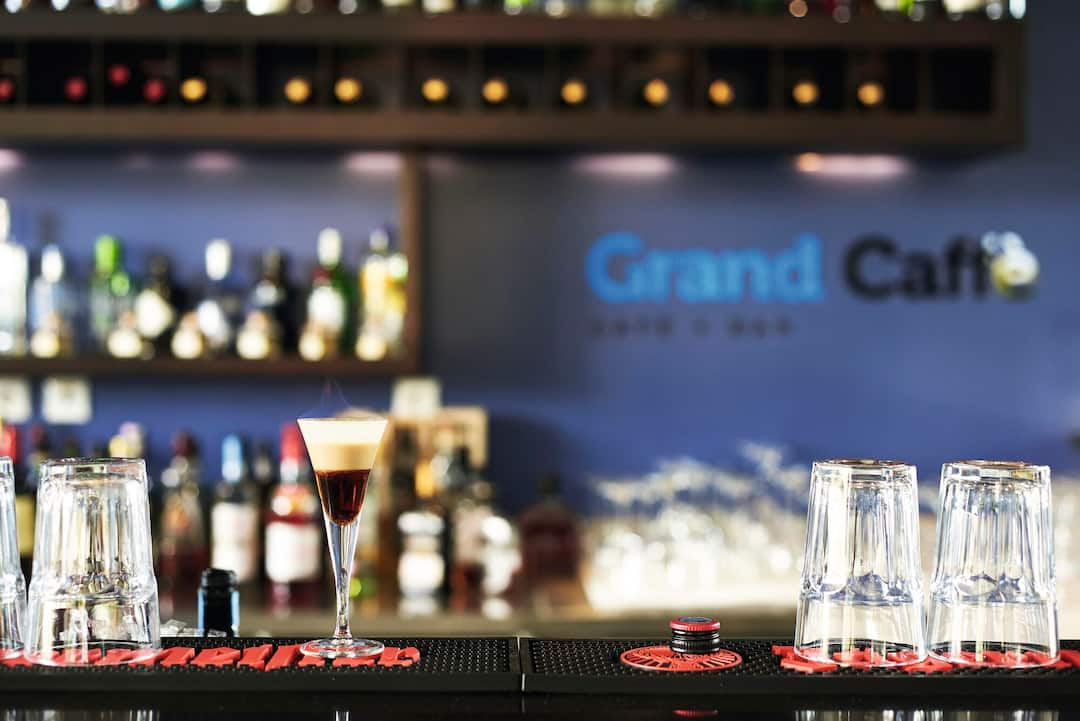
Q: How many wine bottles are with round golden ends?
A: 10